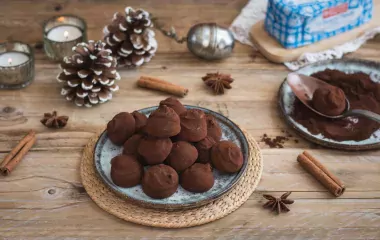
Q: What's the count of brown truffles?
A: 15